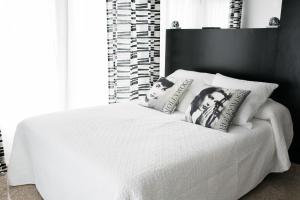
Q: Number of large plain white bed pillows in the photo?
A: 2